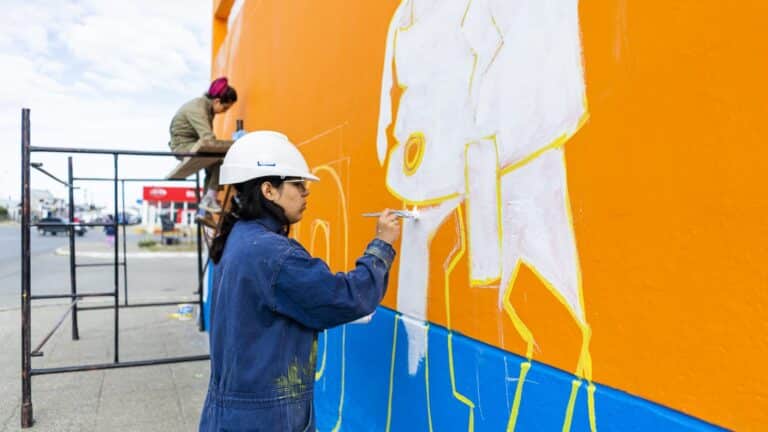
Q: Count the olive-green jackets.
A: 1